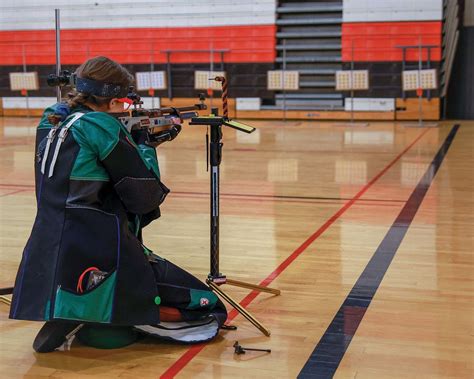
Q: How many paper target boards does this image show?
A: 6